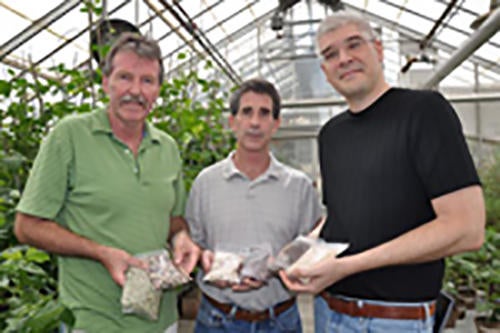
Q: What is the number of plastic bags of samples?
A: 6